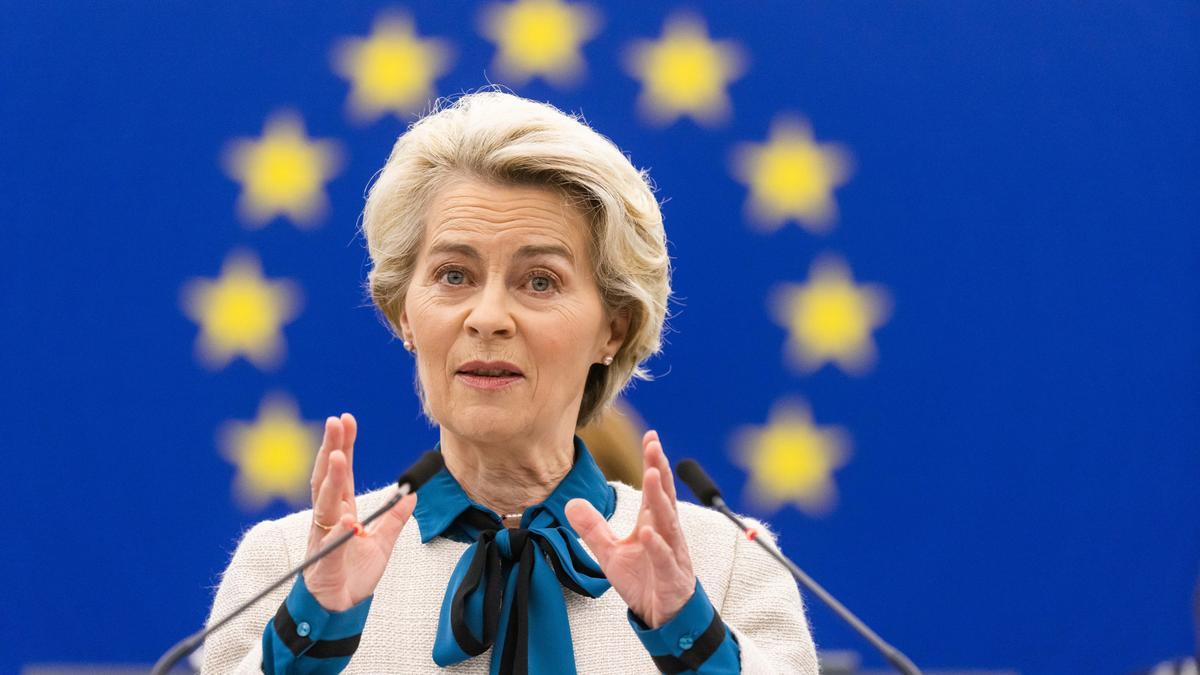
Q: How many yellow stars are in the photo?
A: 9